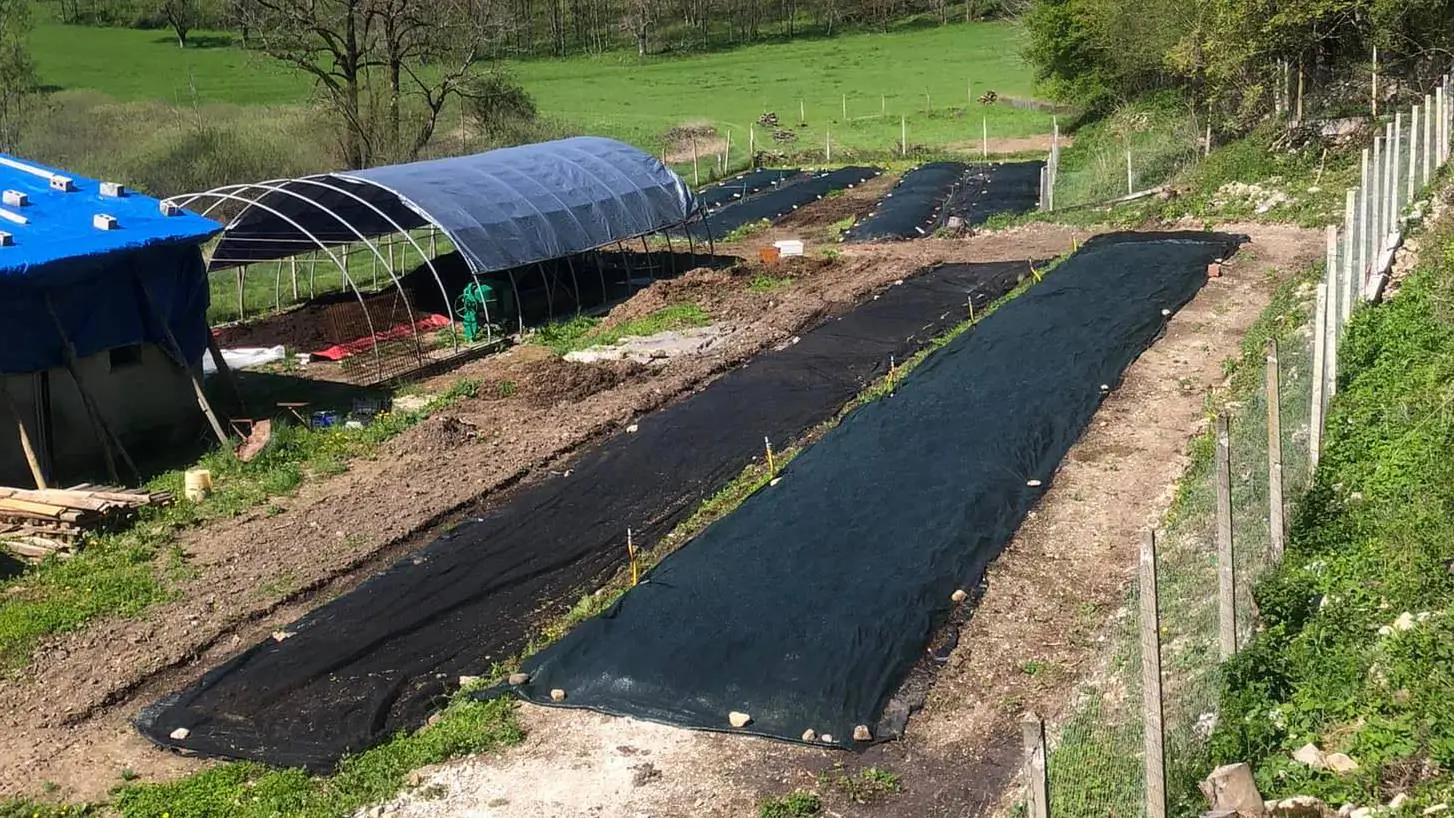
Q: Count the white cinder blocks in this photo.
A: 6